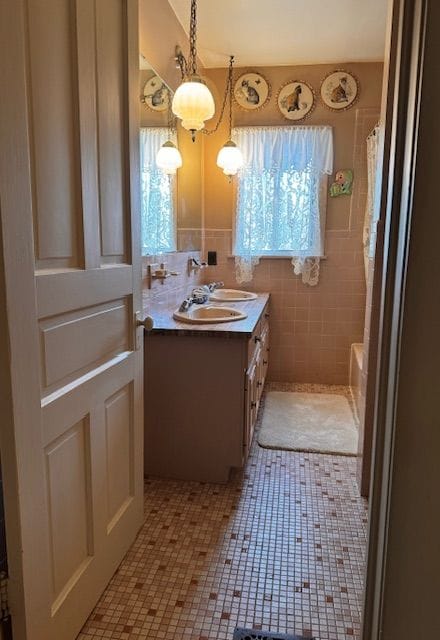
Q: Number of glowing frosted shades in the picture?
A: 3